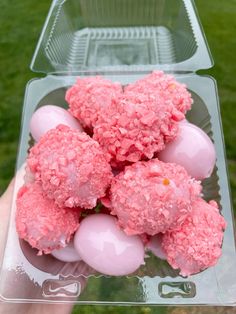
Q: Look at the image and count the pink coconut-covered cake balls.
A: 7